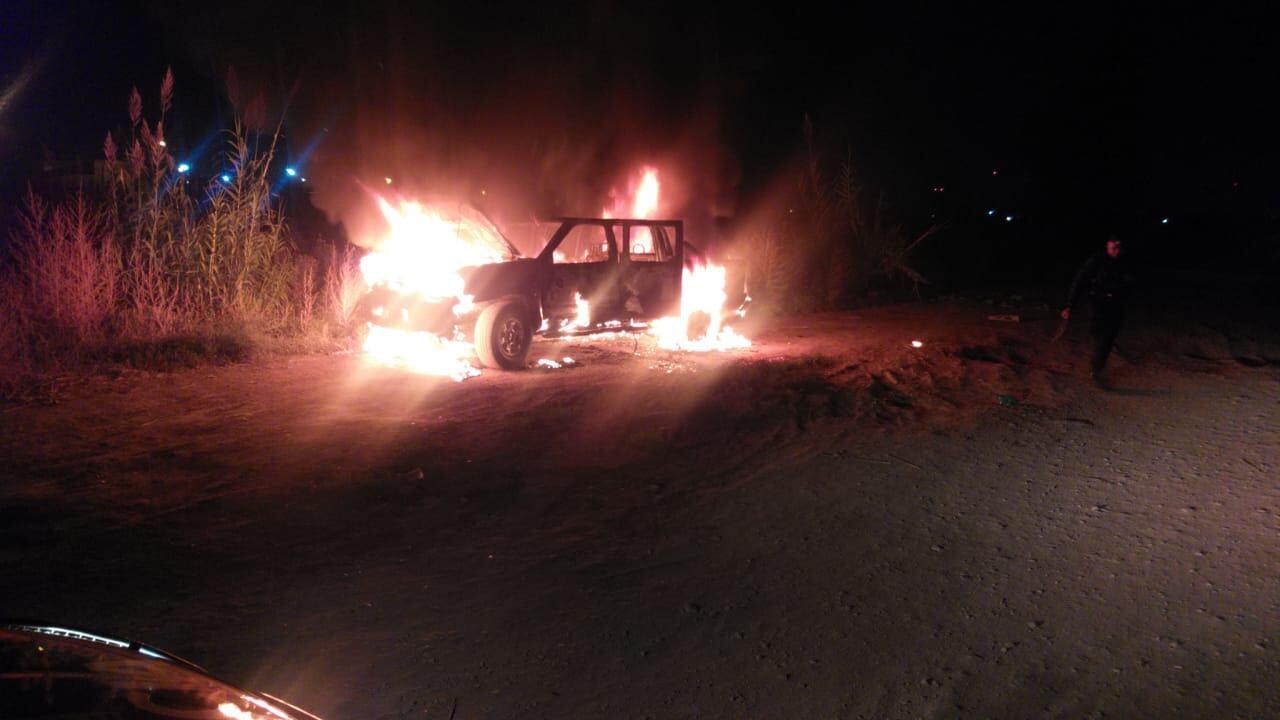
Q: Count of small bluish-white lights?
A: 6